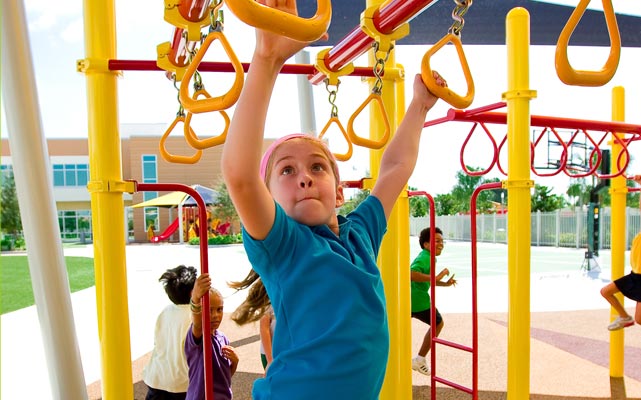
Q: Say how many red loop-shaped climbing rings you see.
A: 6